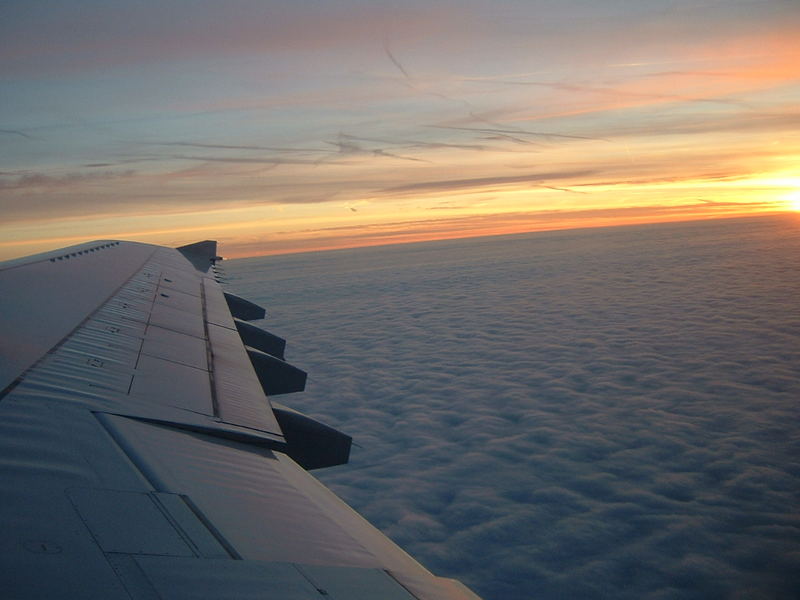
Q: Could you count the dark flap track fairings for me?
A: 4